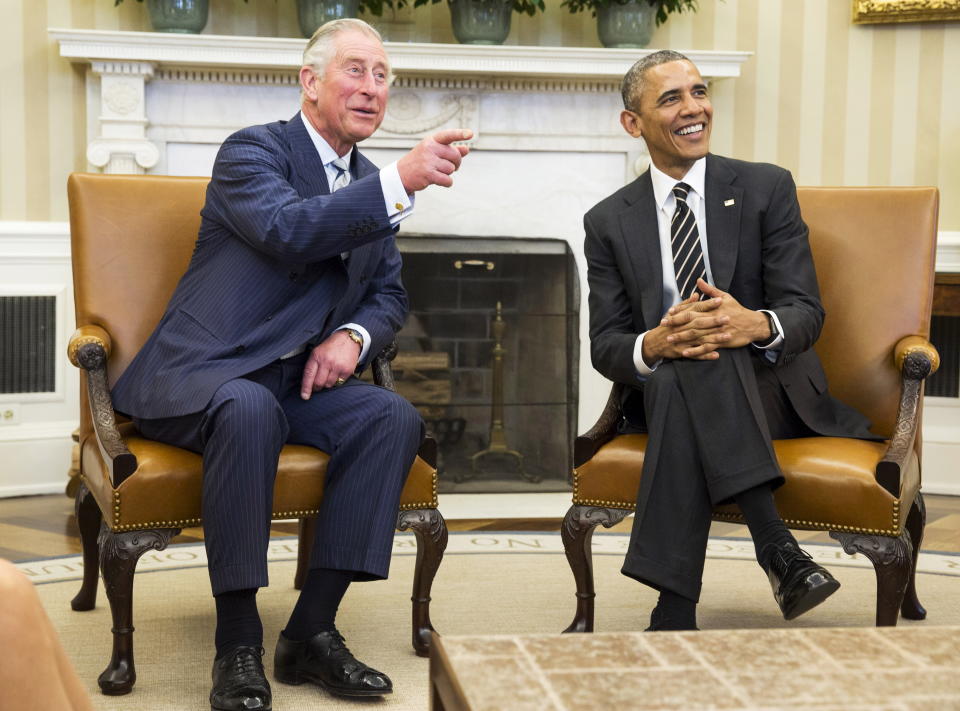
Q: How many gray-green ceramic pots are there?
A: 4